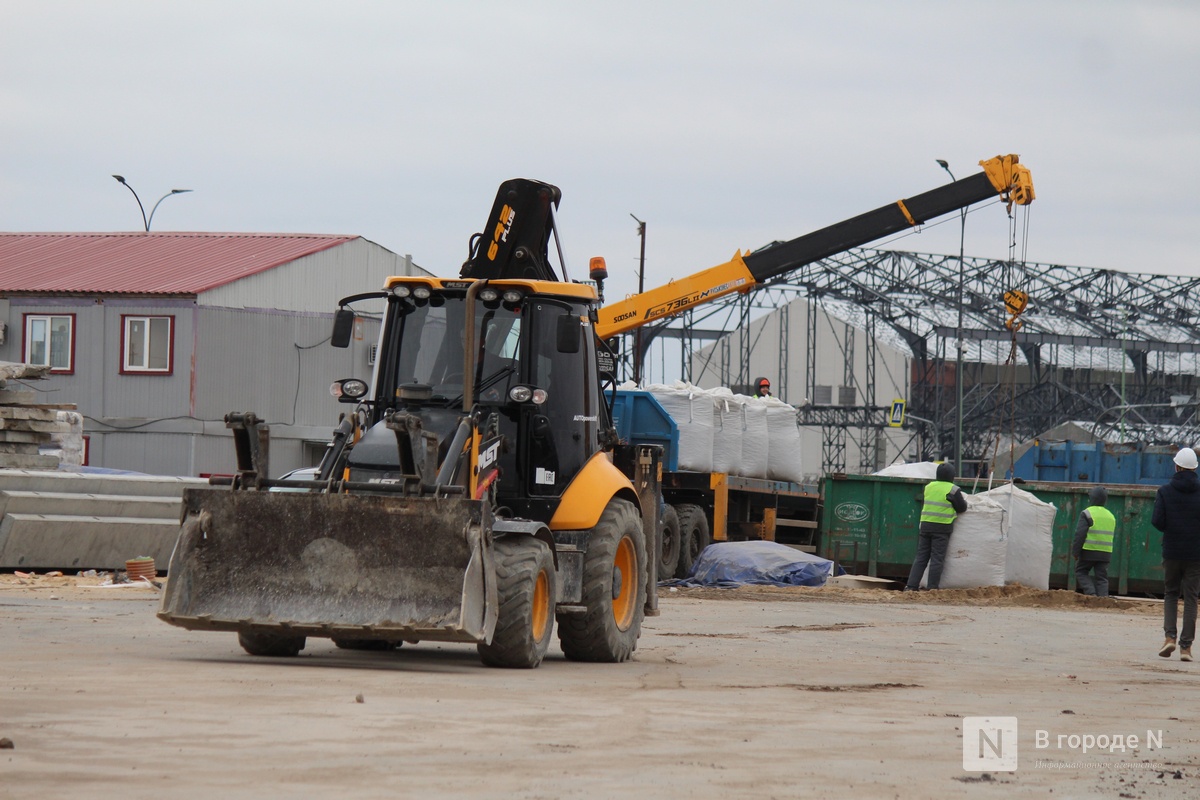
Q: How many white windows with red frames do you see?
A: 2